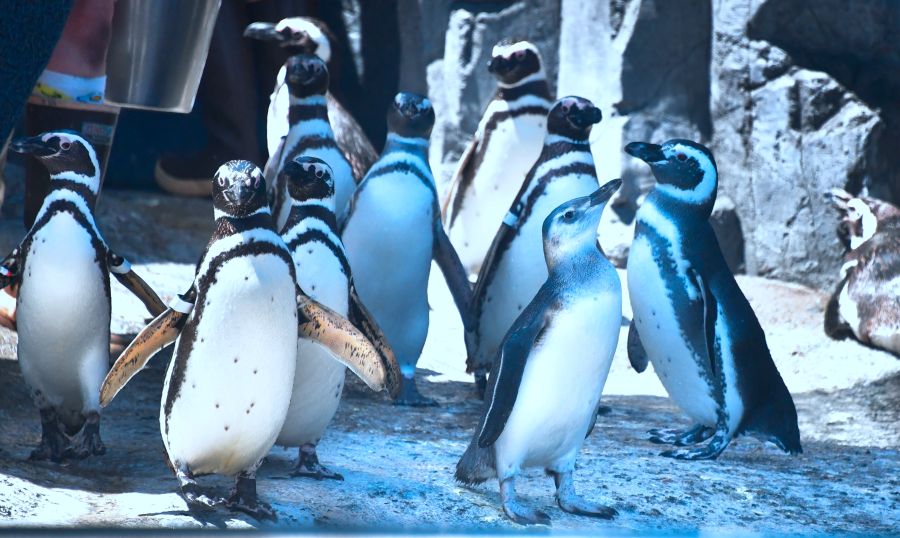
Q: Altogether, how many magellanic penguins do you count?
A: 11